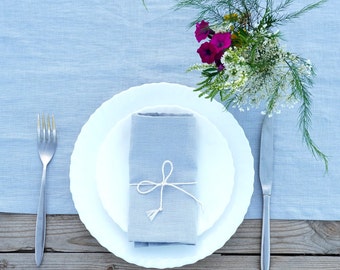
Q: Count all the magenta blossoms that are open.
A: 3